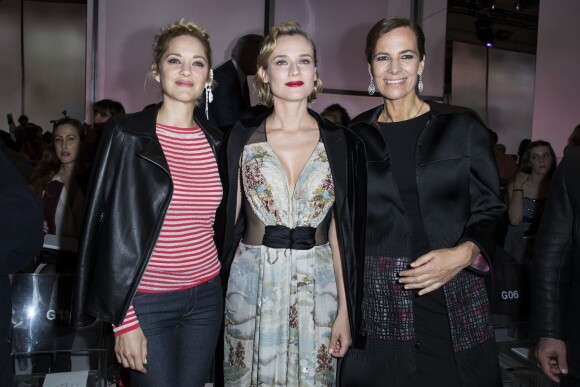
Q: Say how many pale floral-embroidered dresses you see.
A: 1